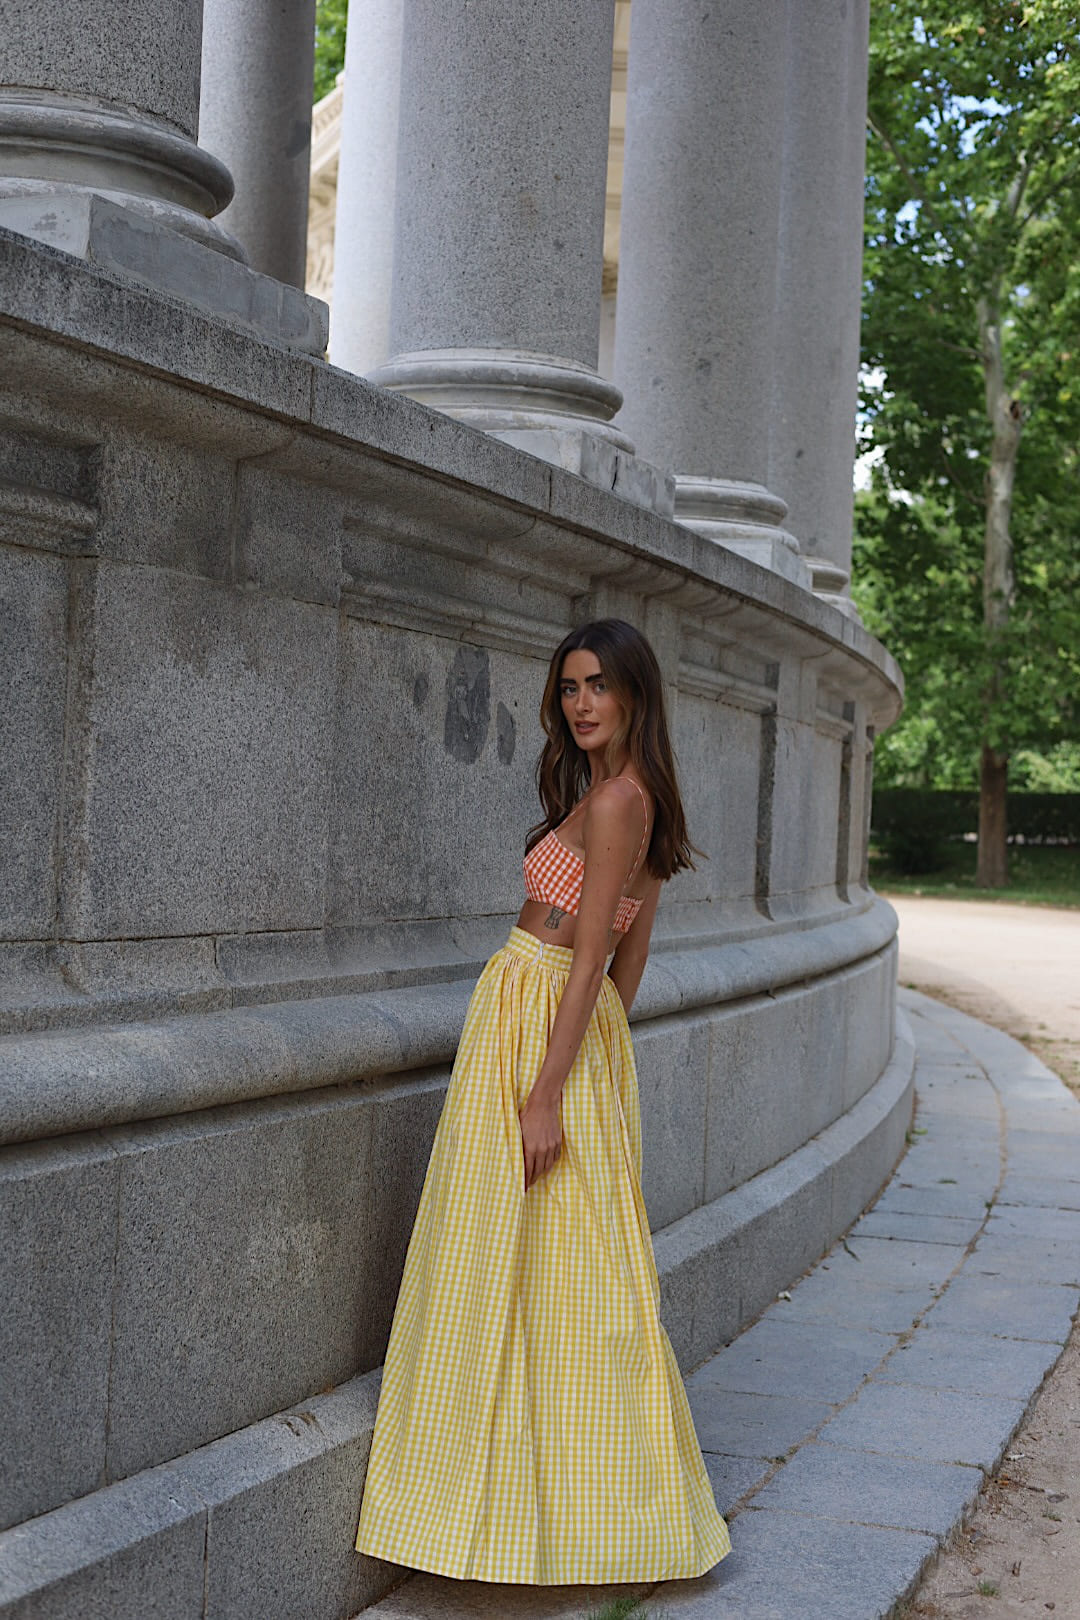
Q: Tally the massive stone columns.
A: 6